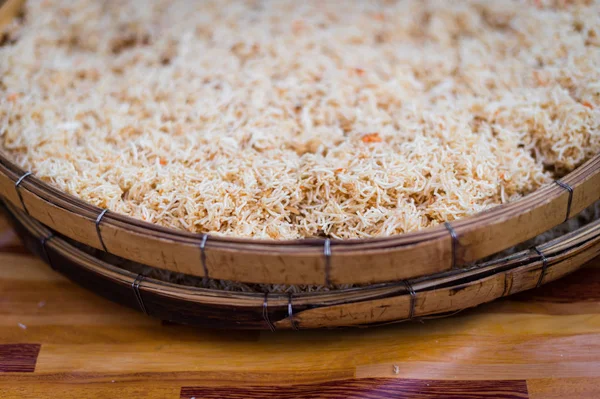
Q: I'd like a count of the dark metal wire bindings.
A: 12